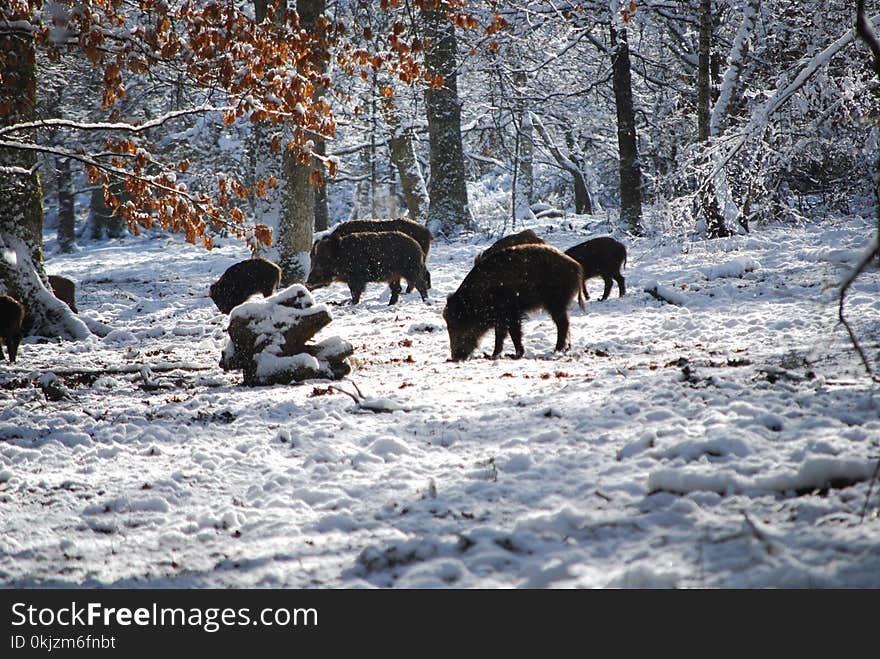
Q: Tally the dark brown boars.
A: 8